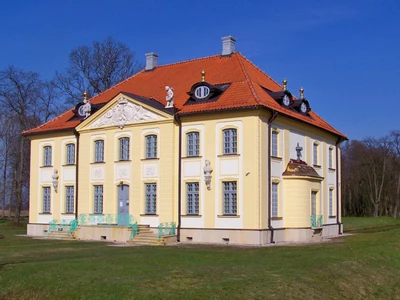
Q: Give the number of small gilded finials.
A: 4